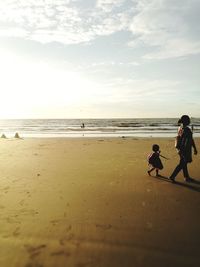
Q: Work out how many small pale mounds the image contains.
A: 2